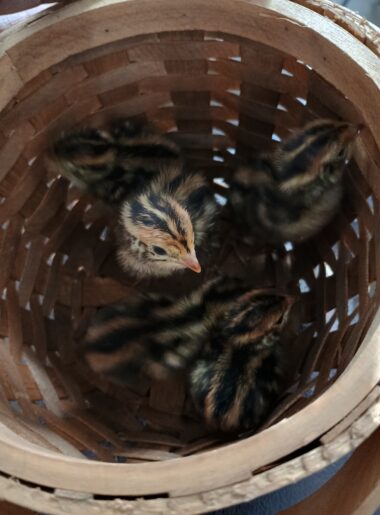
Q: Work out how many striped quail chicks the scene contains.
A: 5